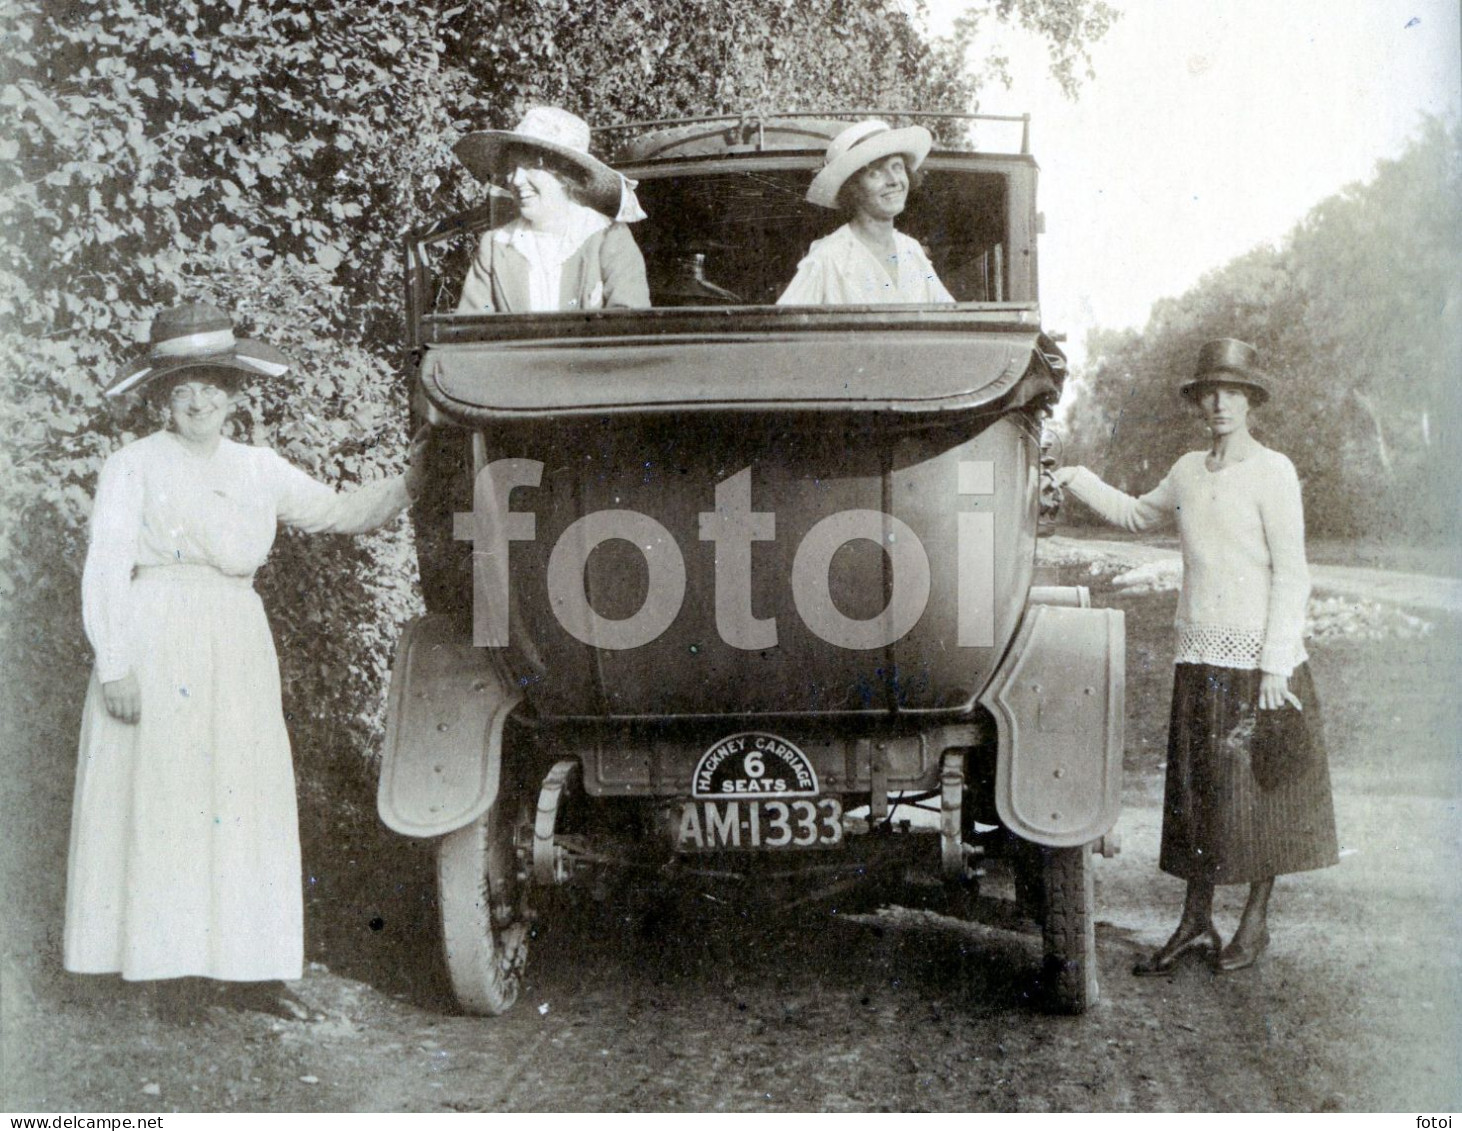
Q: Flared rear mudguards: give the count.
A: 2